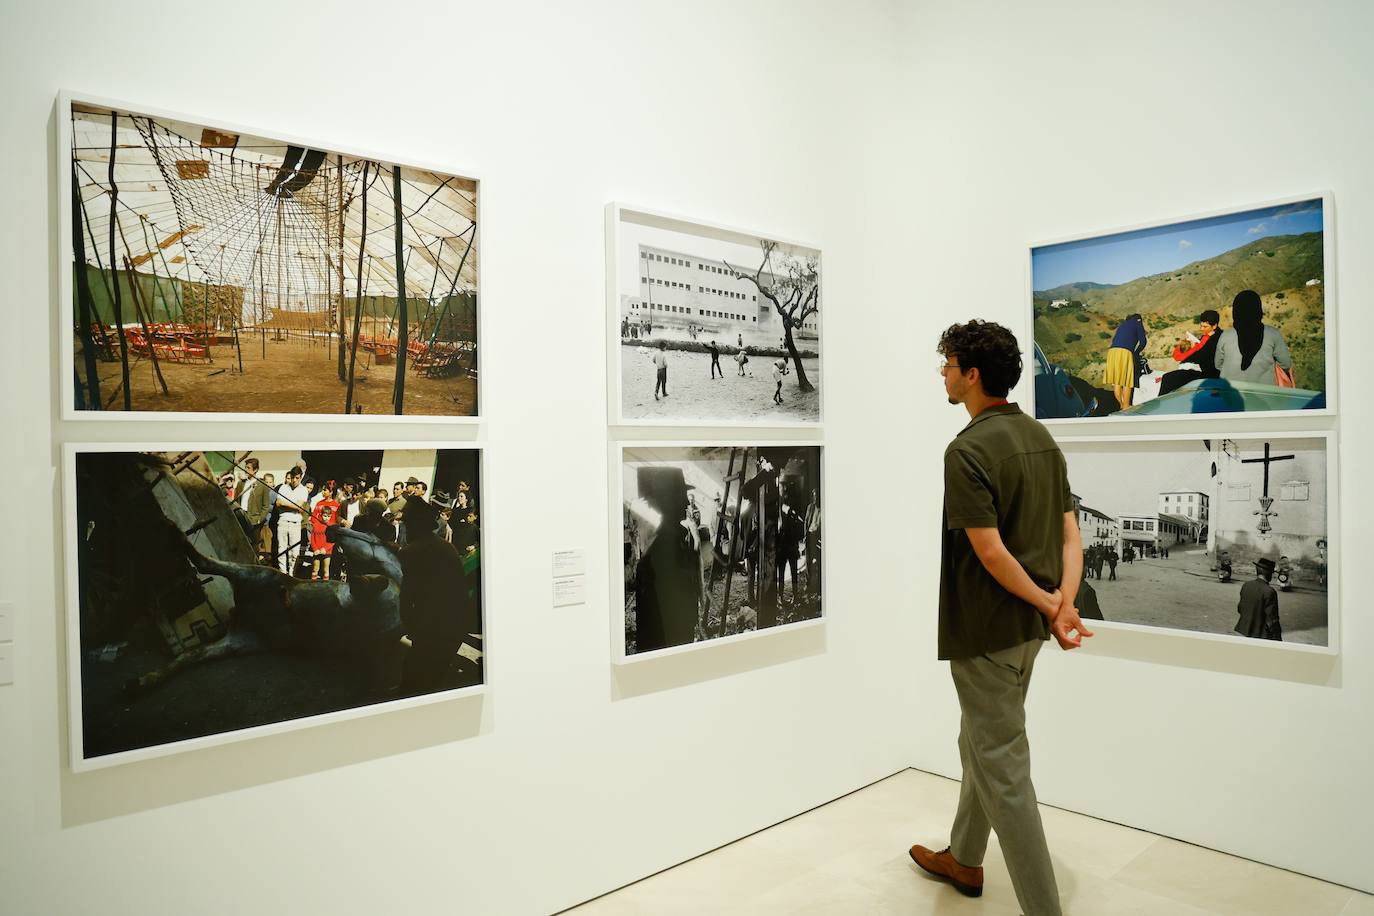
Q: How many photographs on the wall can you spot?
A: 6